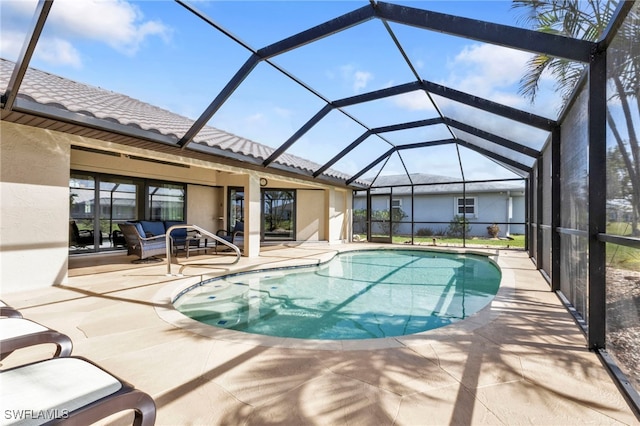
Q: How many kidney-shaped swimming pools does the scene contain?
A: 1